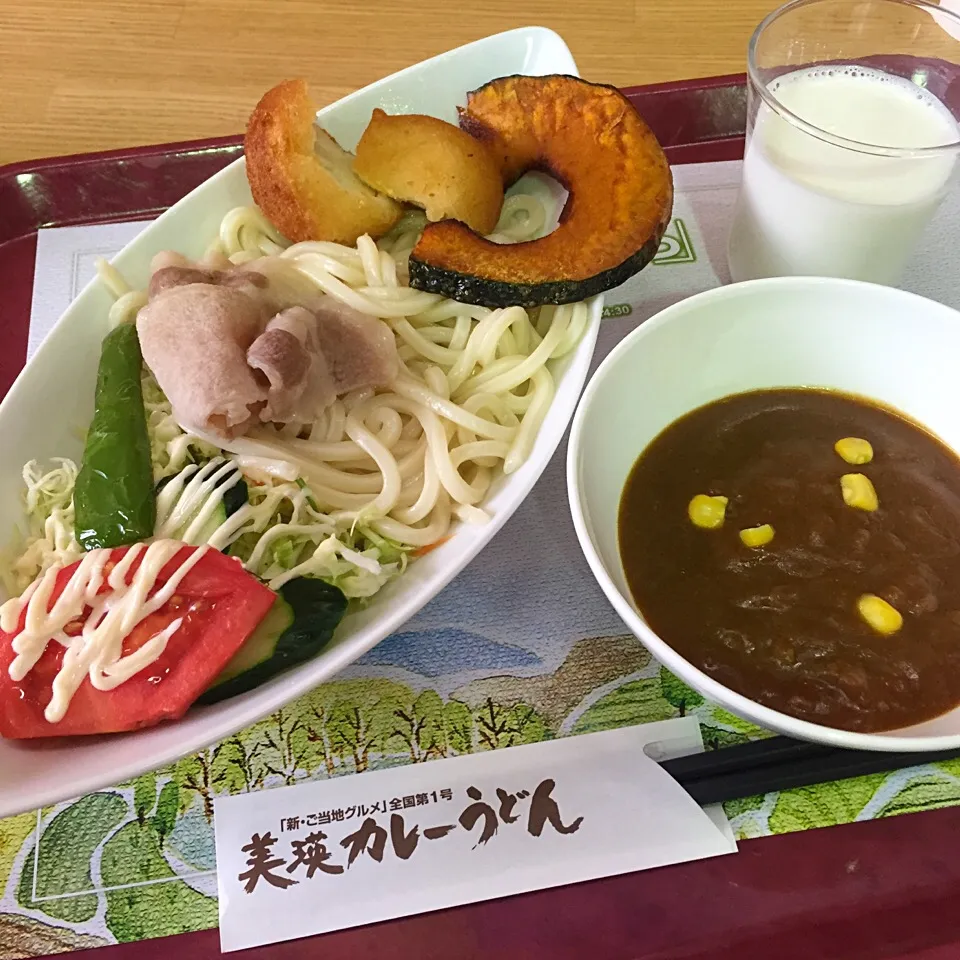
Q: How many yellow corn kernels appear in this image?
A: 5